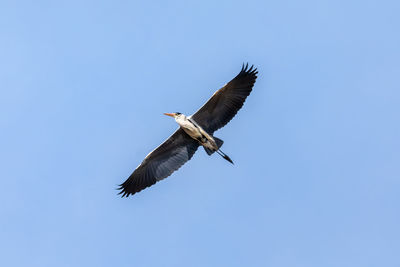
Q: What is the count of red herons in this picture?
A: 0